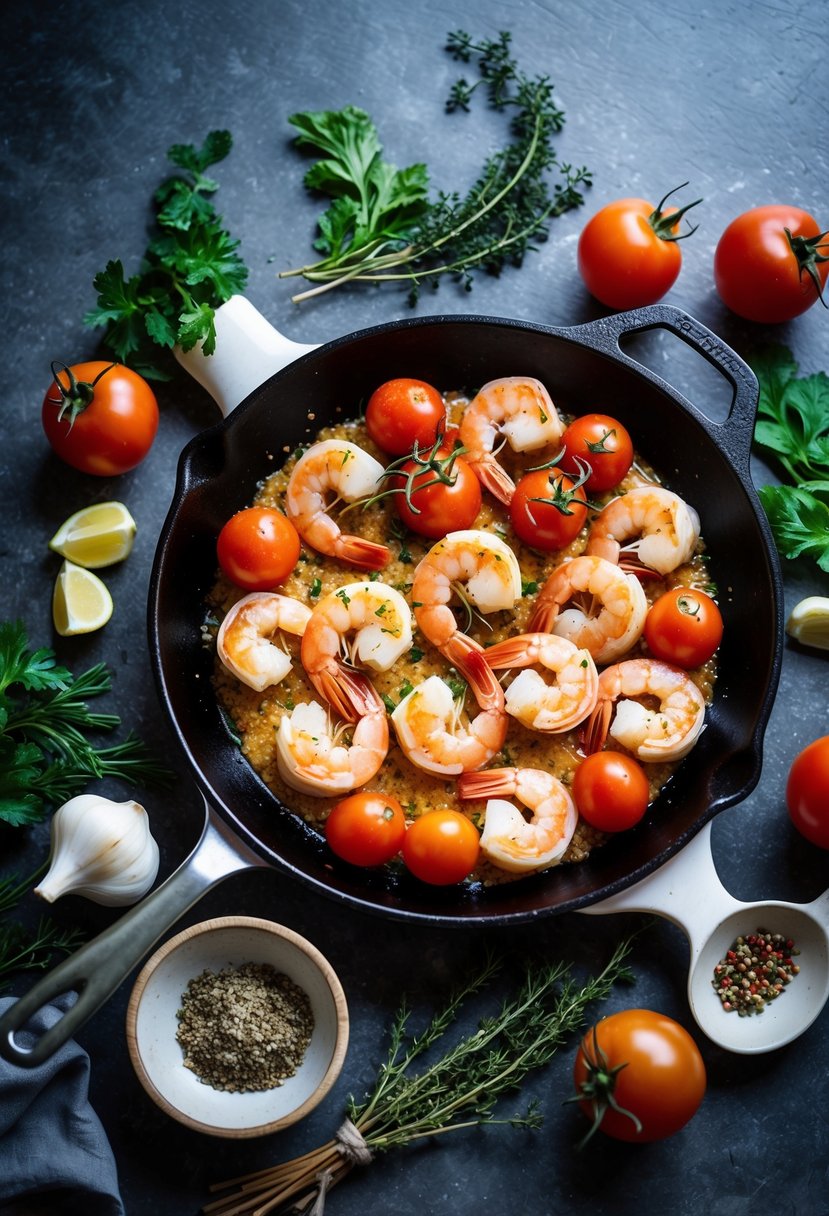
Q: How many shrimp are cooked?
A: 12